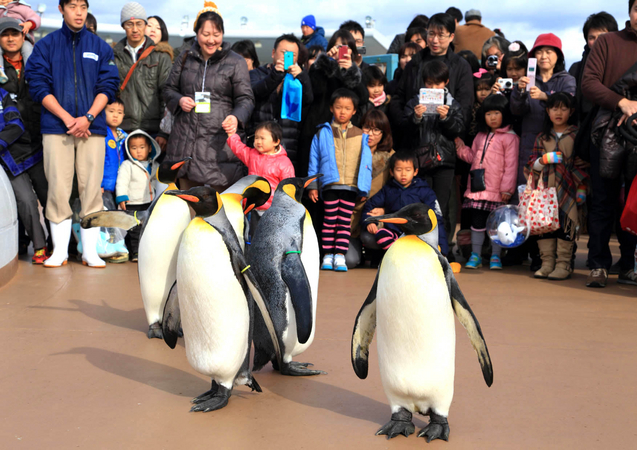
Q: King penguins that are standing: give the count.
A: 5